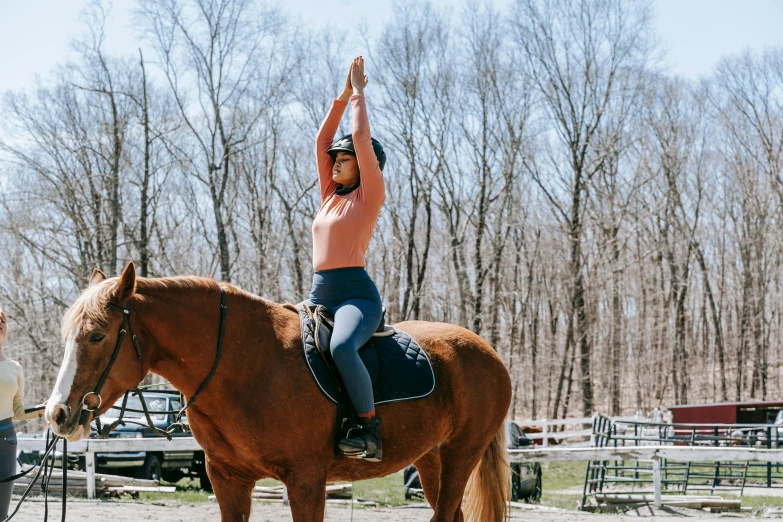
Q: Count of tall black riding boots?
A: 0